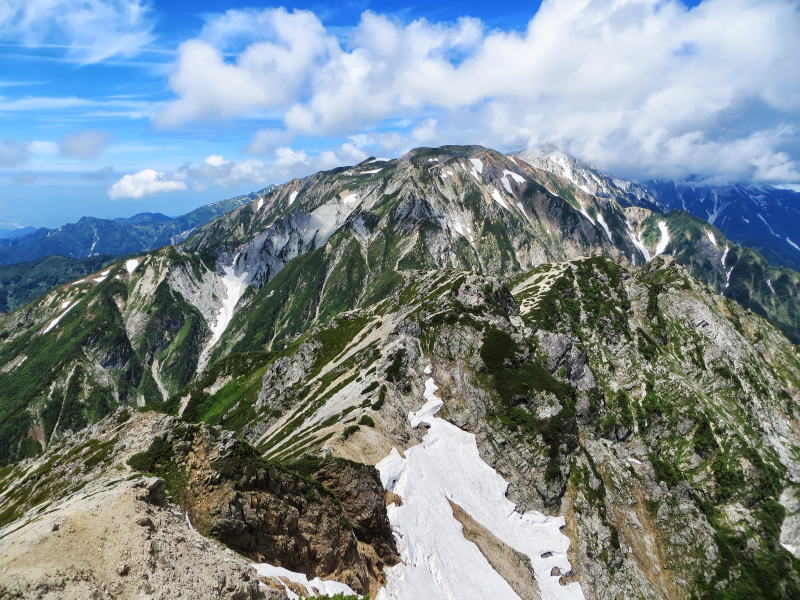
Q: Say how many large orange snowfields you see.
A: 0